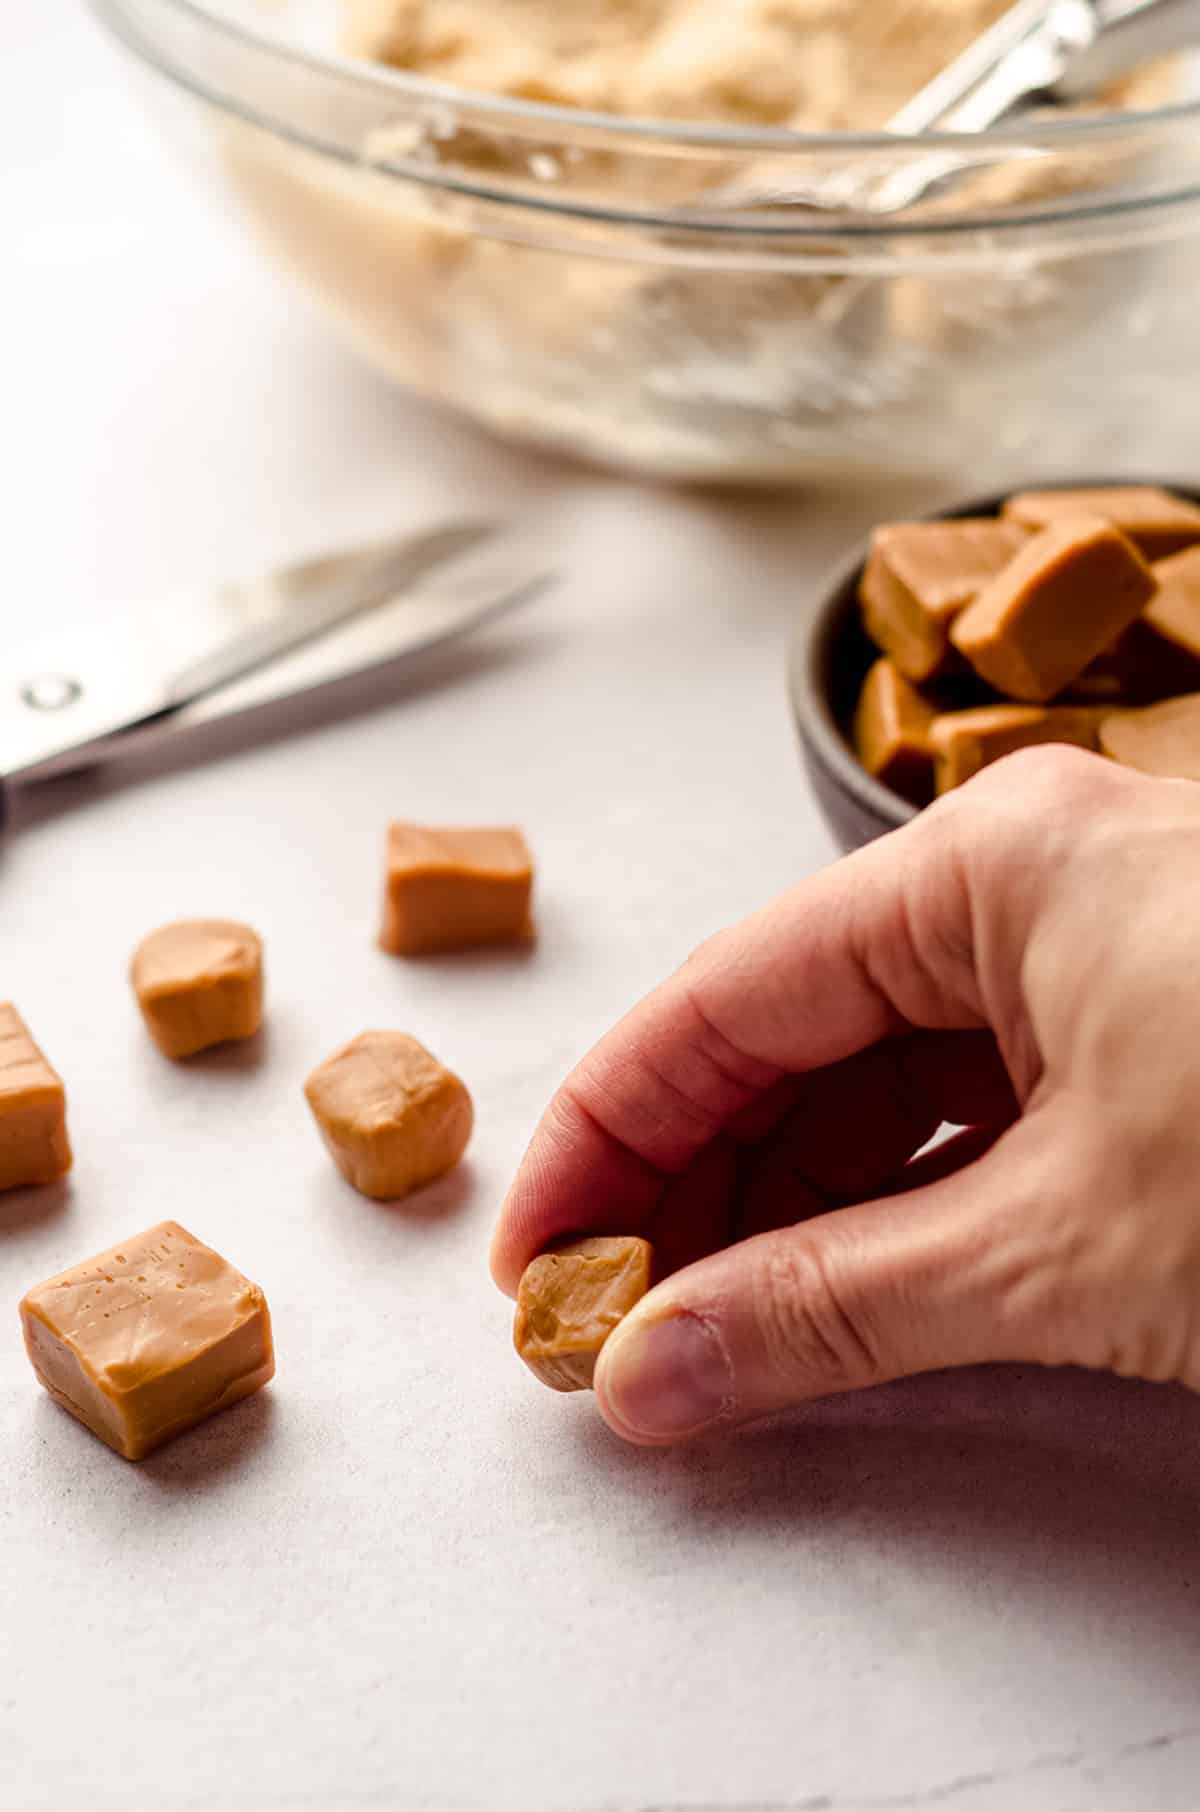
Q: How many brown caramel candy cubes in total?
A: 13